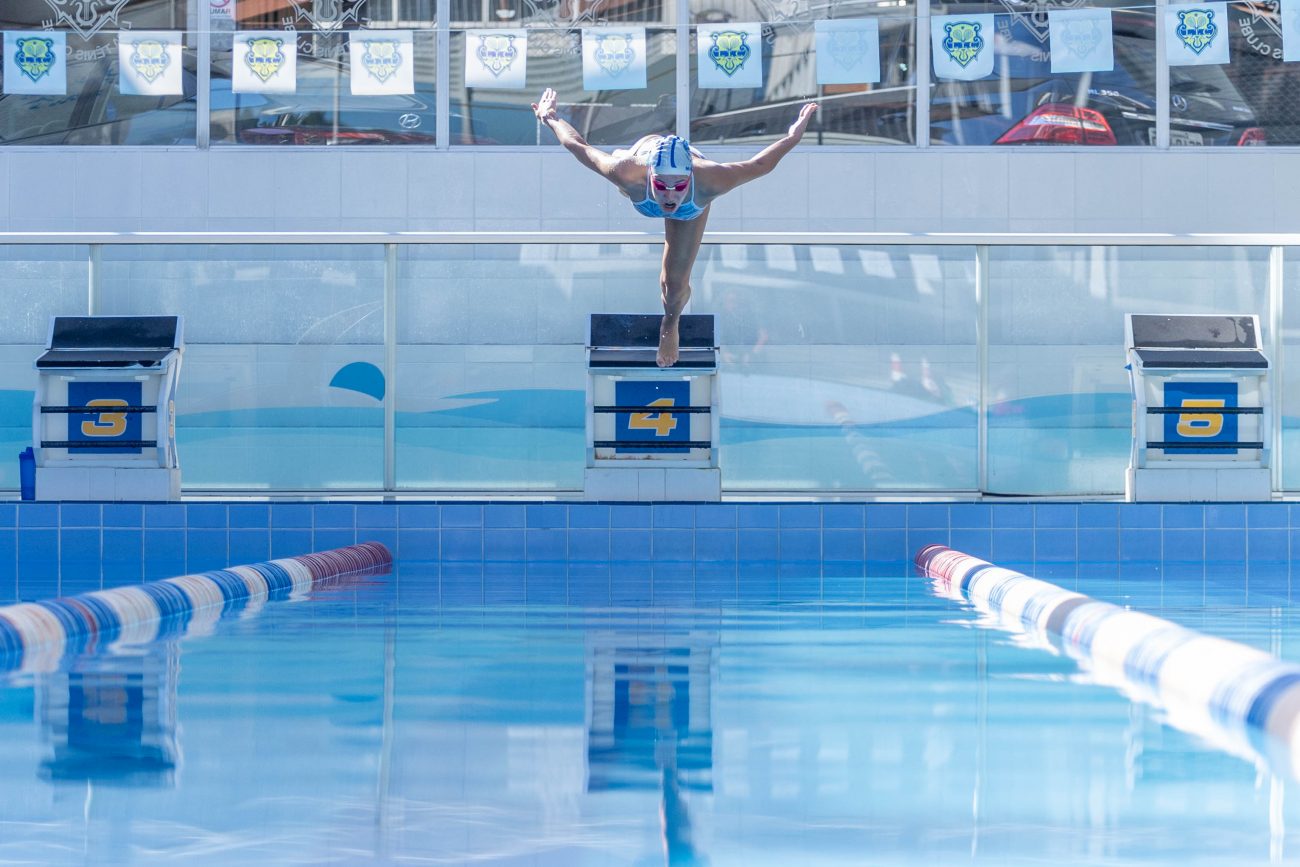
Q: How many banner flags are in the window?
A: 12